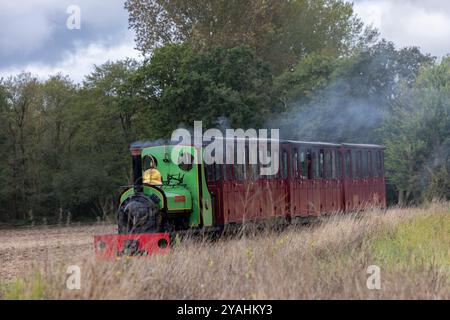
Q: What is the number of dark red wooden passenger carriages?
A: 3